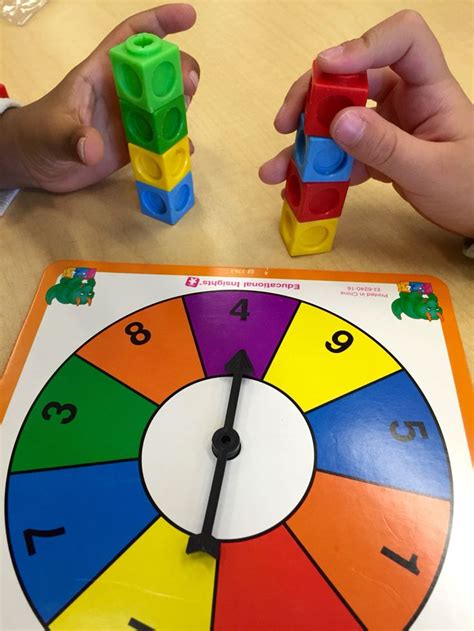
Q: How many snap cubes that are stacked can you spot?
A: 8